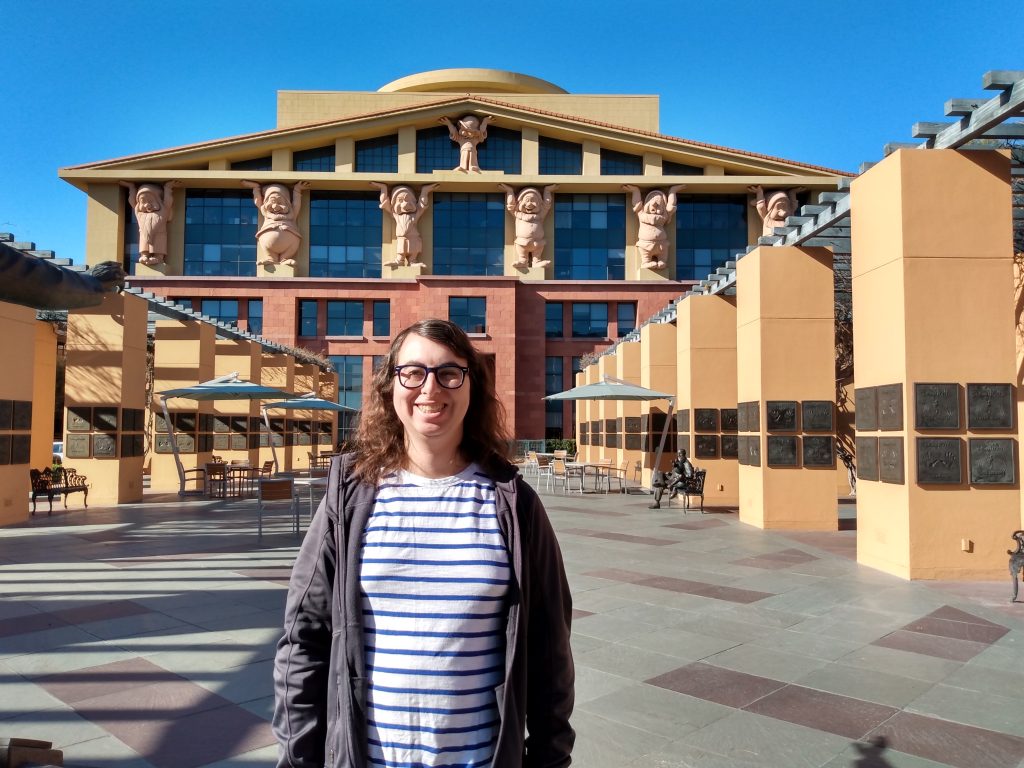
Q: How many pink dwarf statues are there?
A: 7